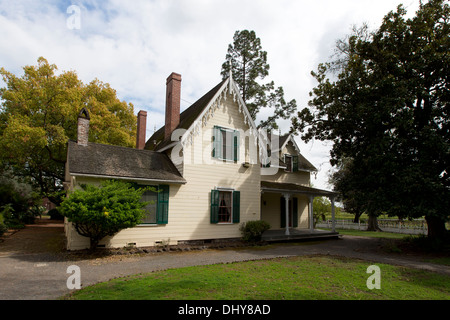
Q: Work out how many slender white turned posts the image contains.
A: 3